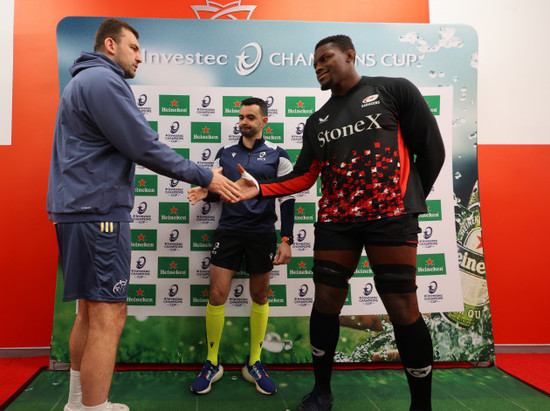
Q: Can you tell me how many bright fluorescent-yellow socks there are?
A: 2